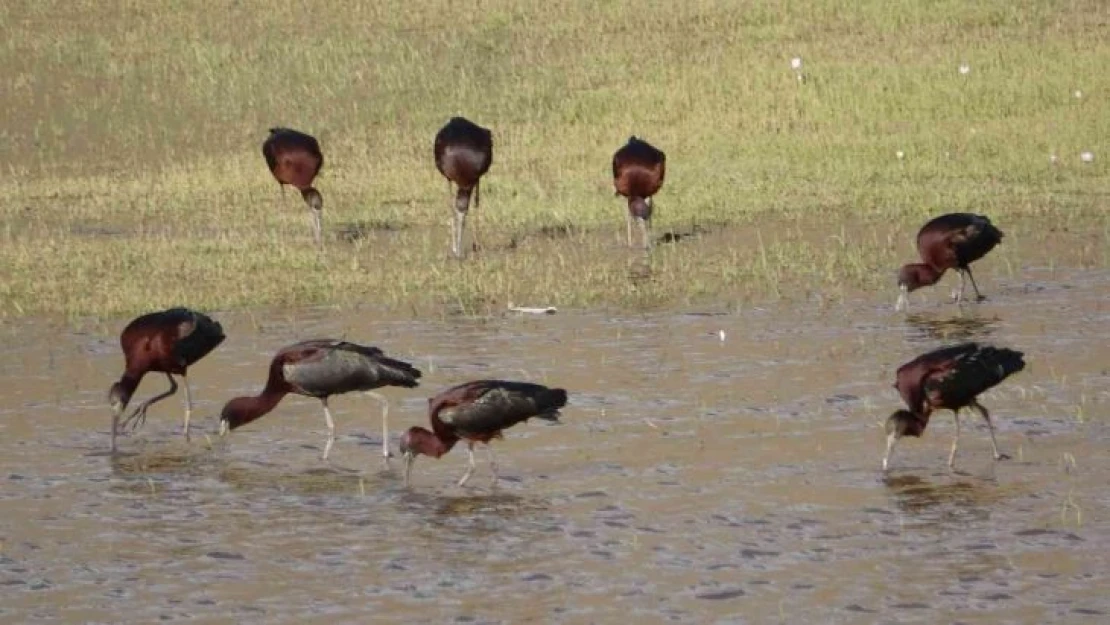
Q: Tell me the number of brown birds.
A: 8